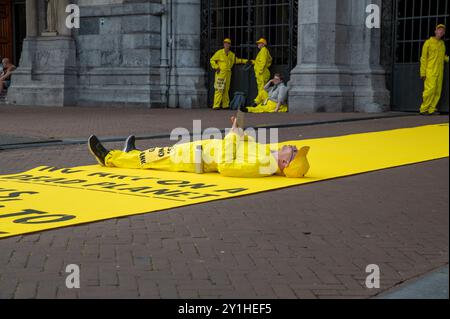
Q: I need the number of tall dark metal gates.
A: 2